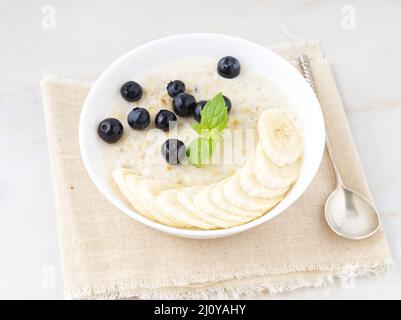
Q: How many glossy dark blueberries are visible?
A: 10